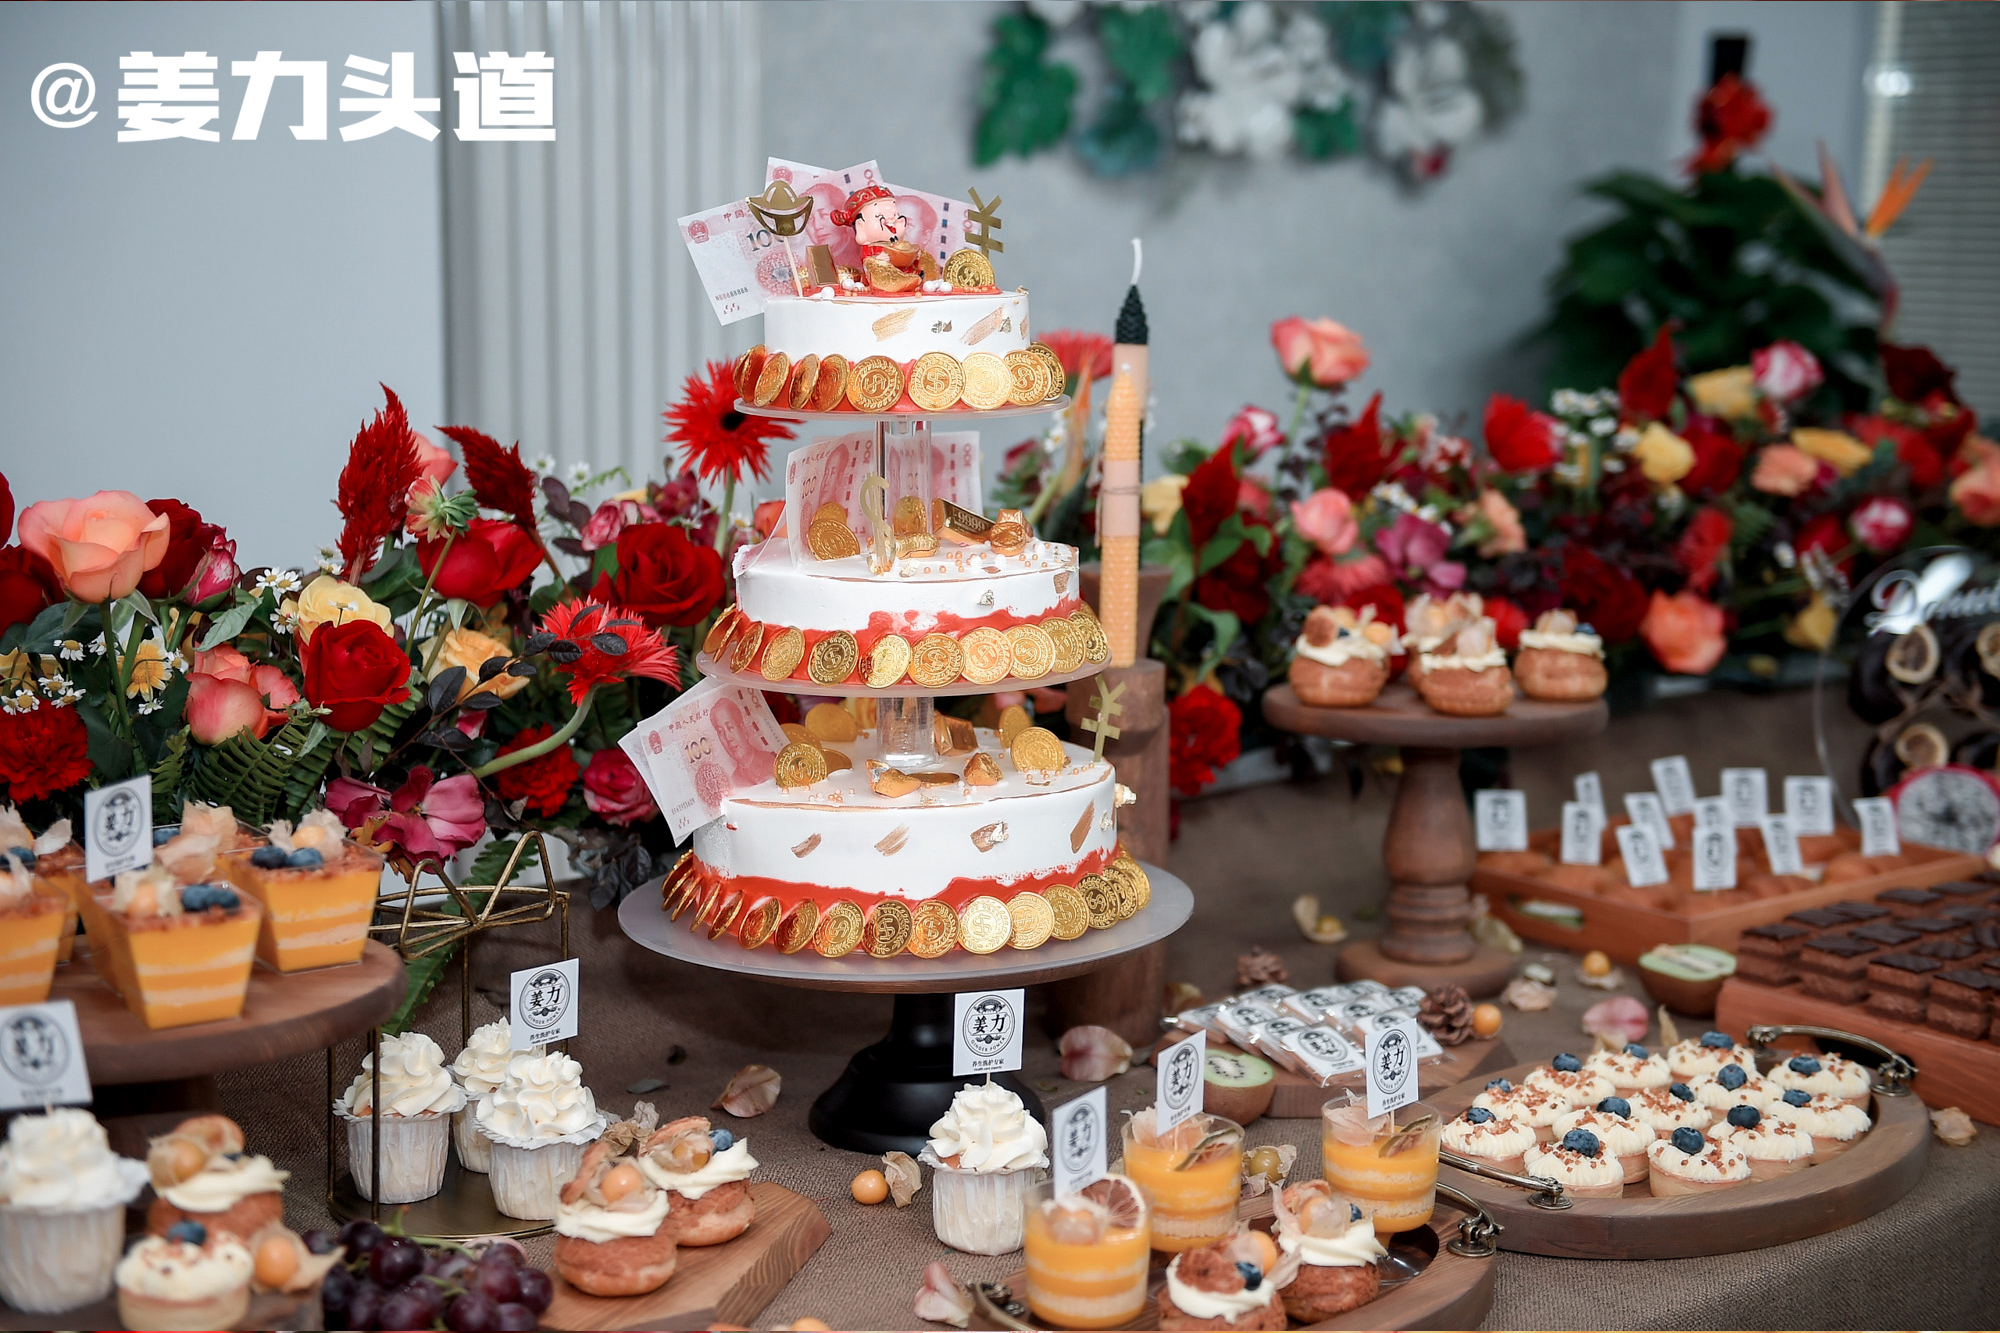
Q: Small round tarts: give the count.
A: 14